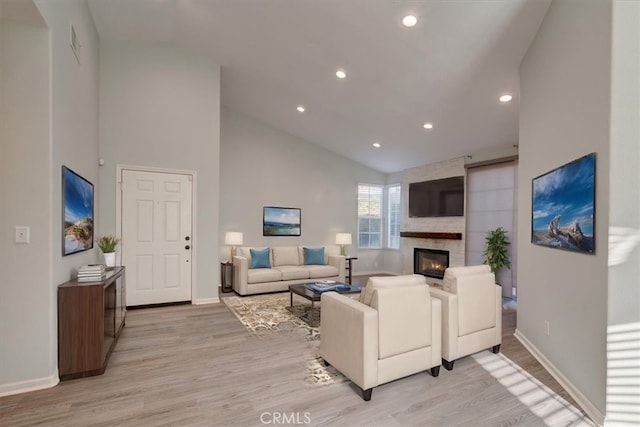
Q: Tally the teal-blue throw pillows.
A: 2